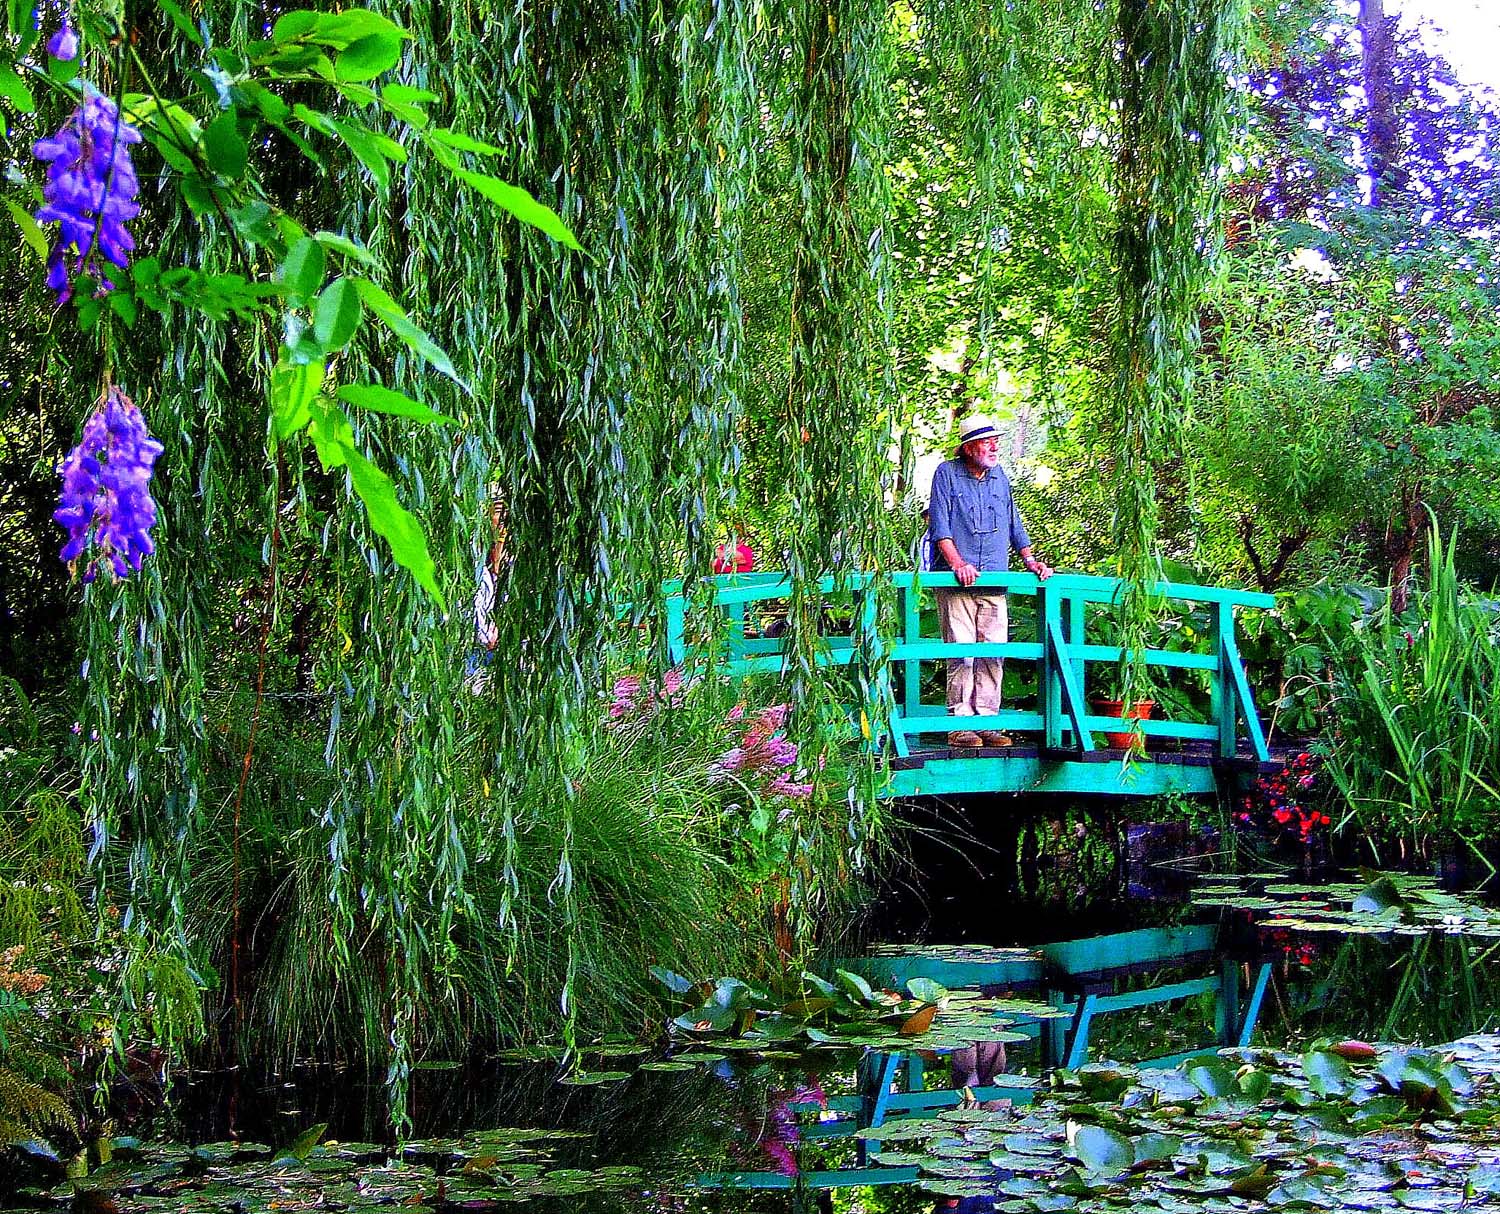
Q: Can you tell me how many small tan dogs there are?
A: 0